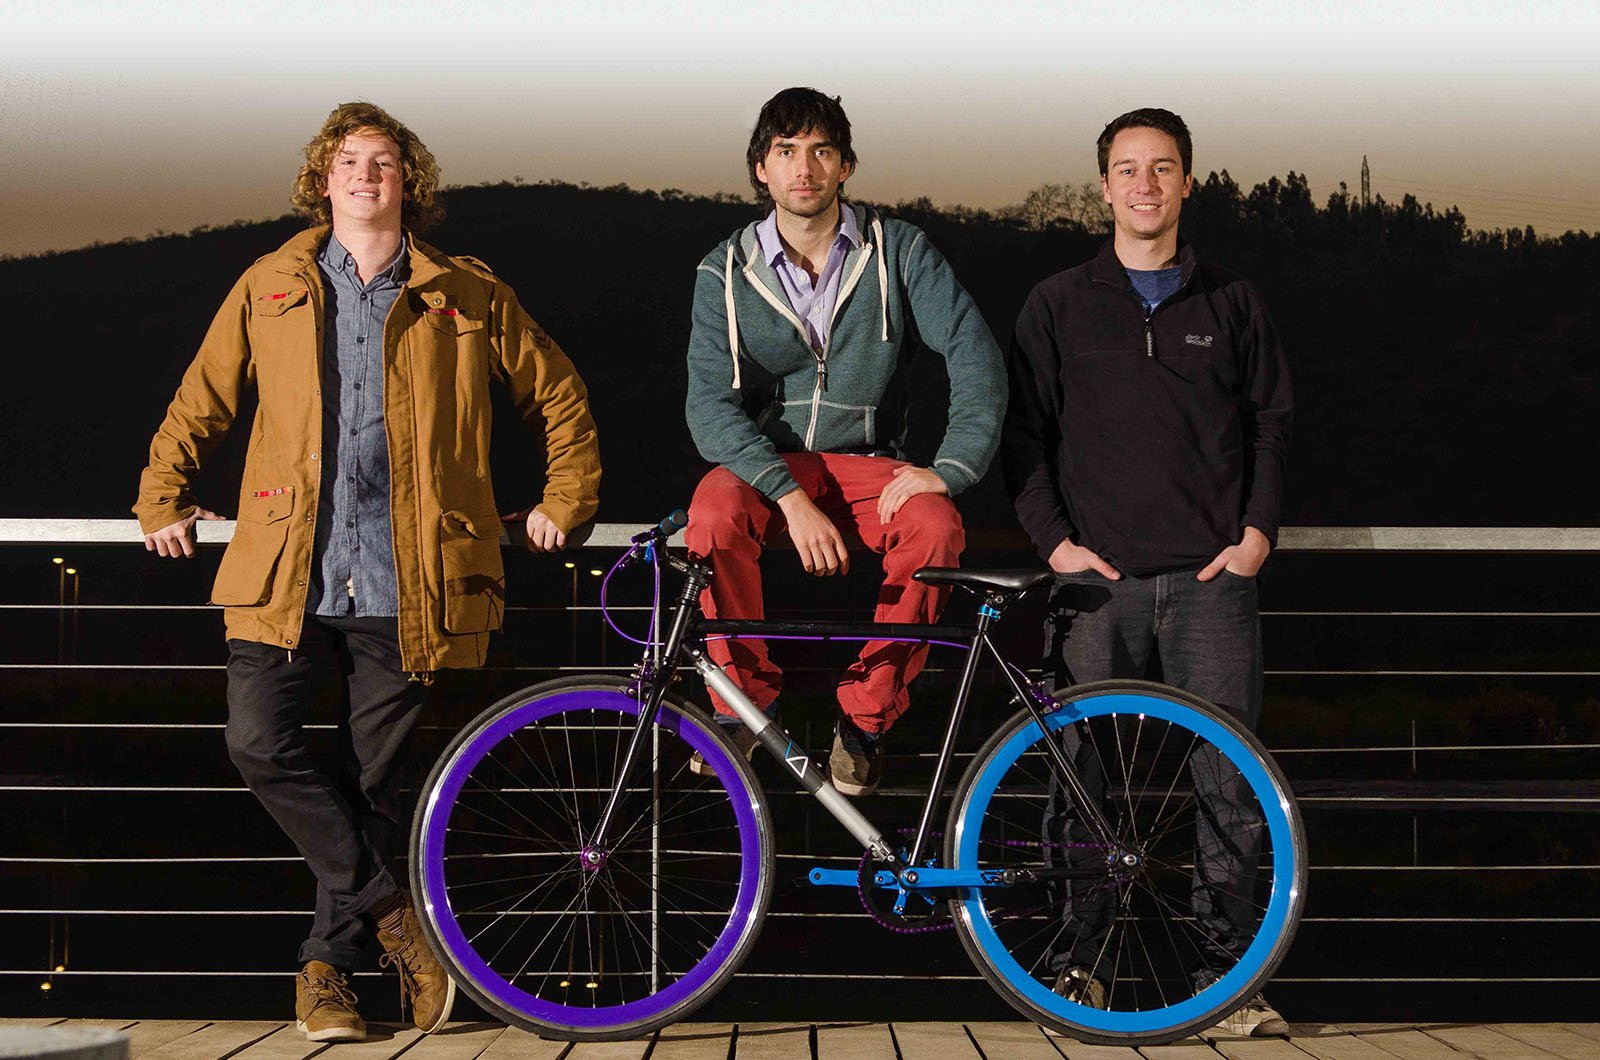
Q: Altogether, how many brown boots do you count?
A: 2